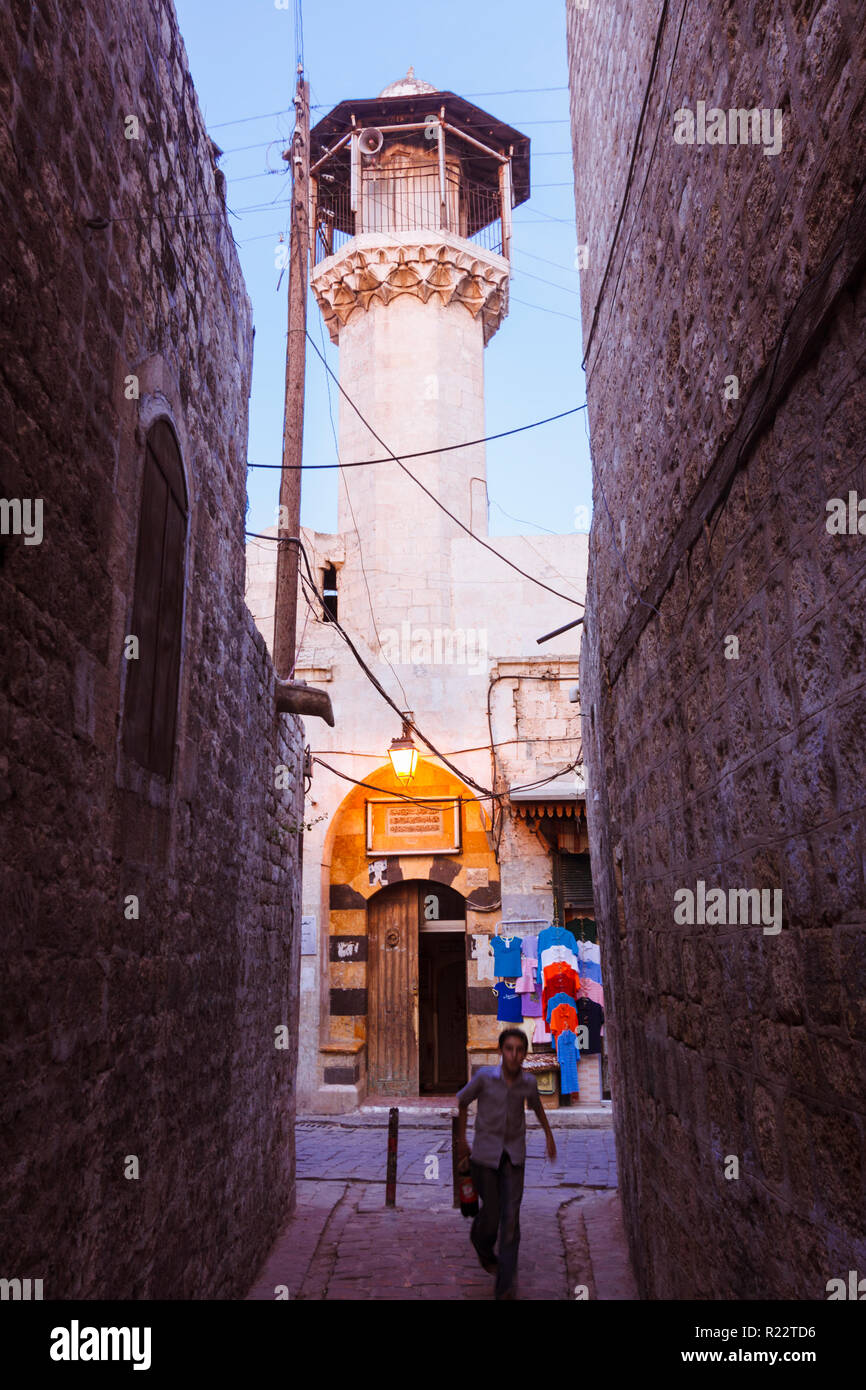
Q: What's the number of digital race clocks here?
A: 0